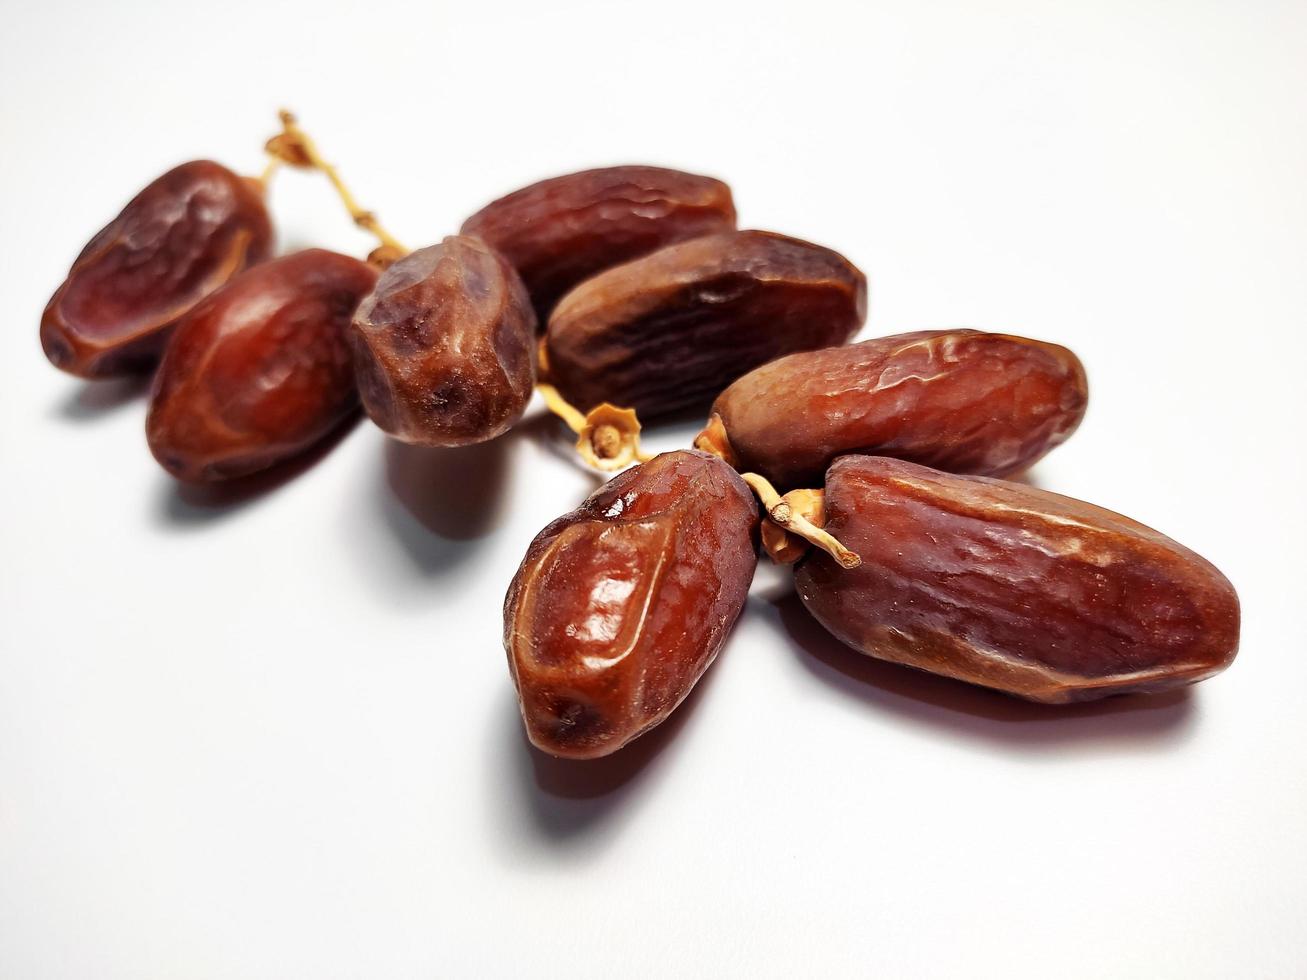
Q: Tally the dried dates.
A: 8